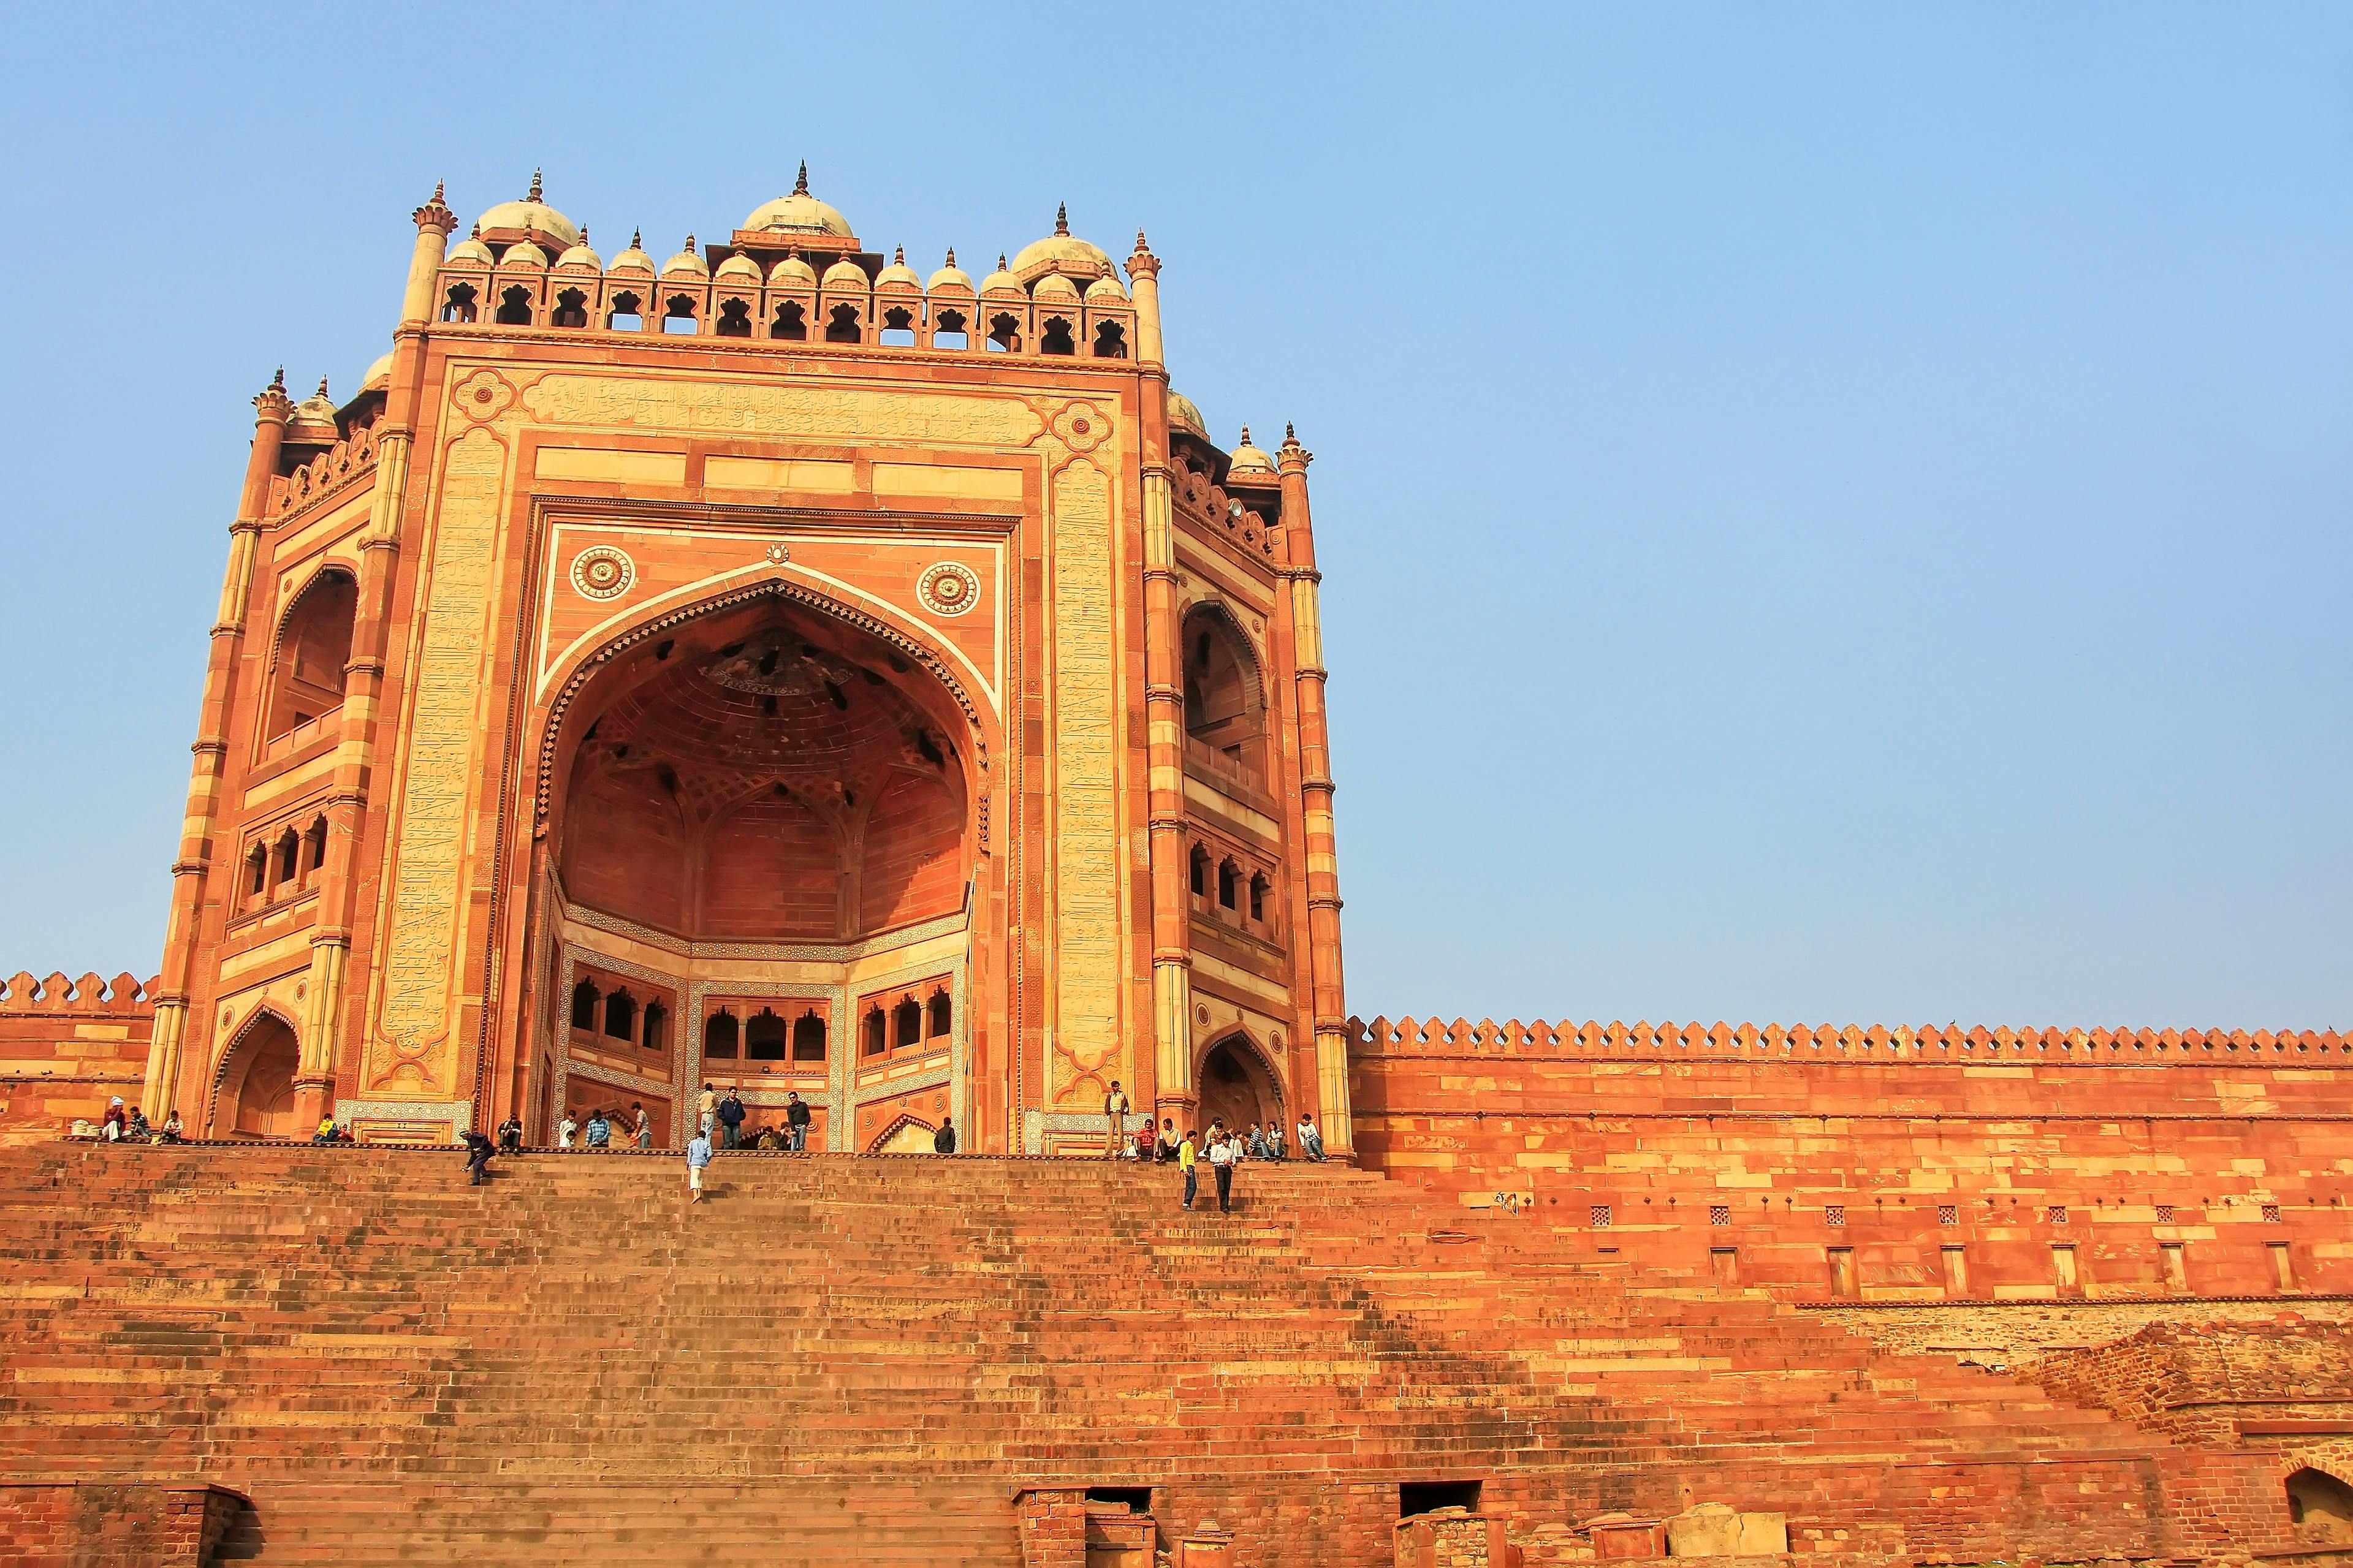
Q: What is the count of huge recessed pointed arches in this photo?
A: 1